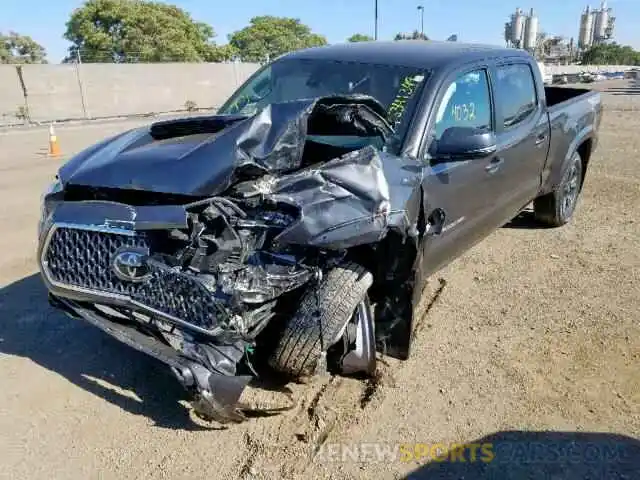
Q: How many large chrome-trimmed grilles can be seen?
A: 1